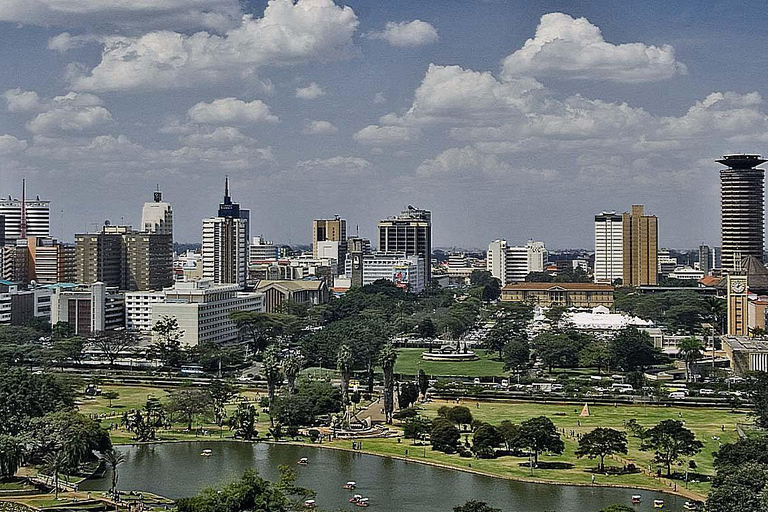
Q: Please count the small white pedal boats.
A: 9